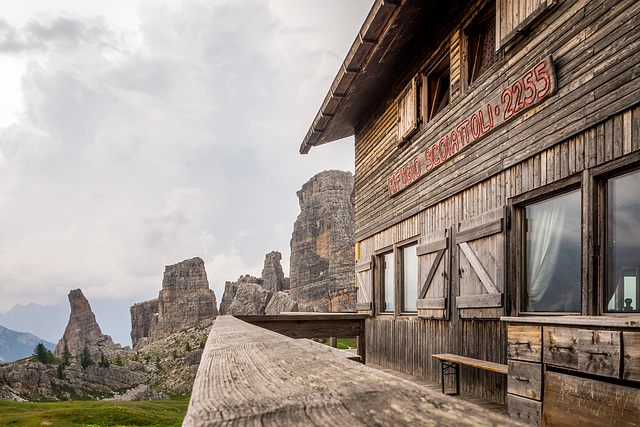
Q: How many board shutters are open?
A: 5